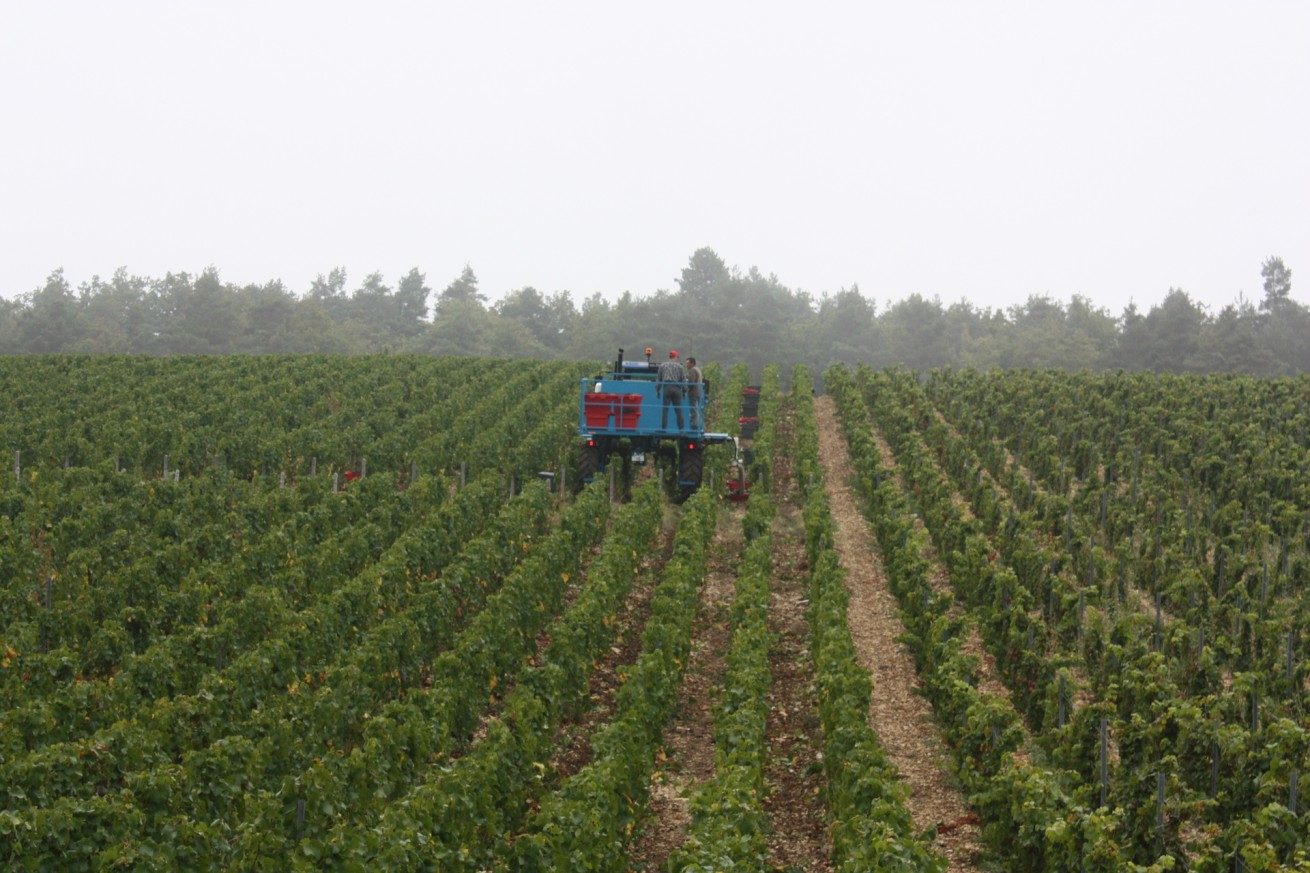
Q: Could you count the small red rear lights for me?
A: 2